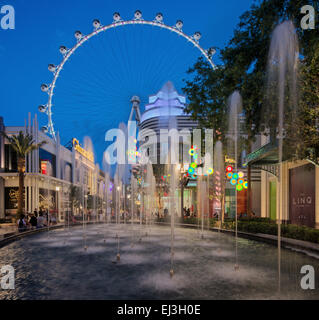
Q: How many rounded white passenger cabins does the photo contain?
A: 13